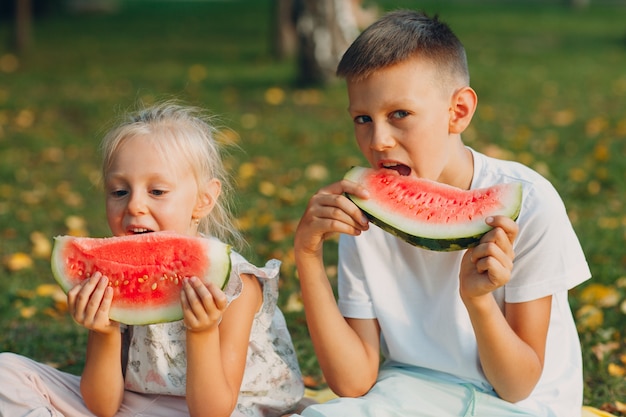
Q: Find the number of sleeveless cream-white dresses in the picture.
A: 1